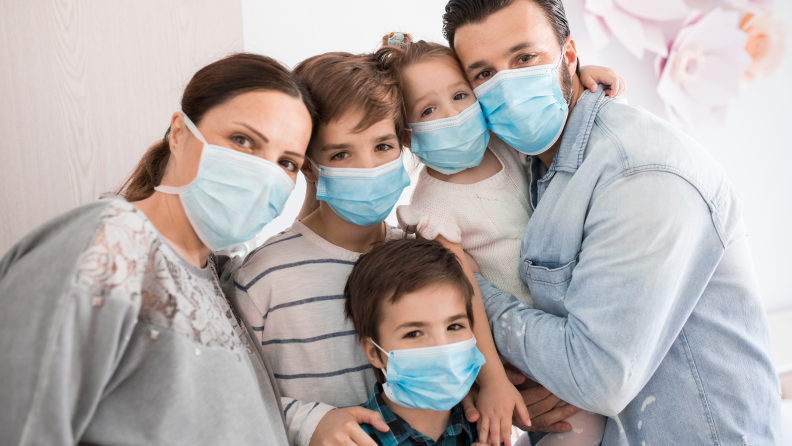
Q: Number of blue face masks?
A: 5